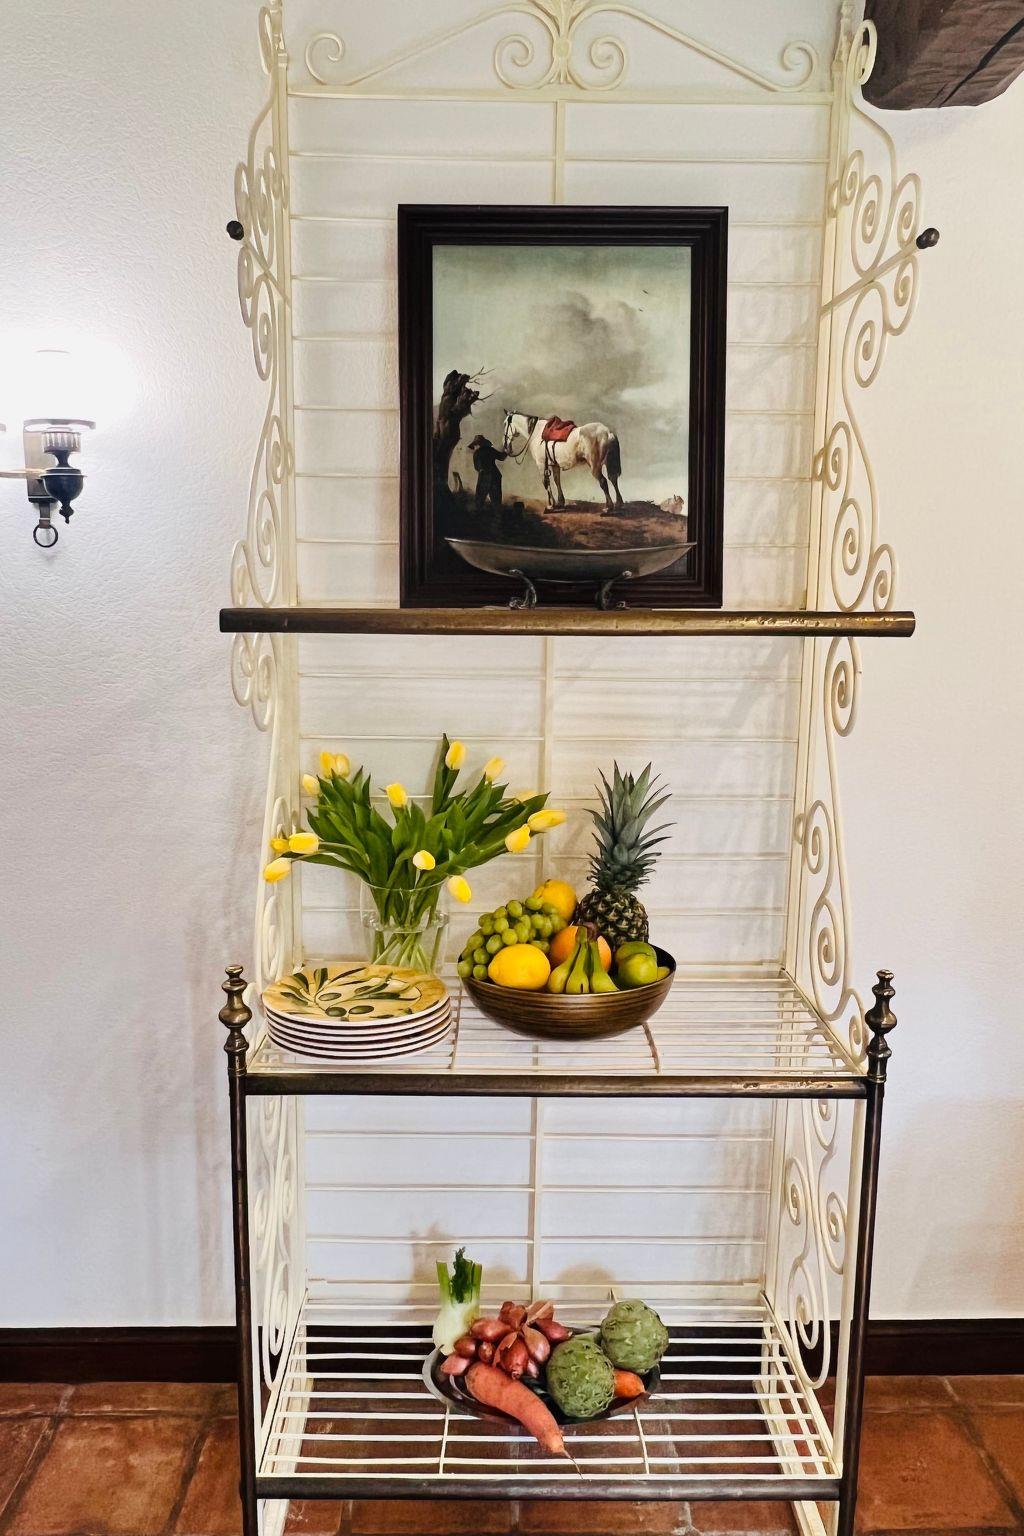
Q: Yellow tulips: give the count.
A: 14